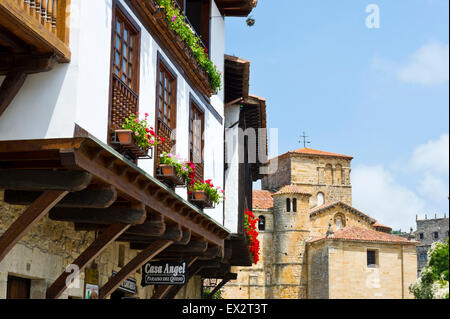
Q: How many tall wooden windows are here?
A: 3